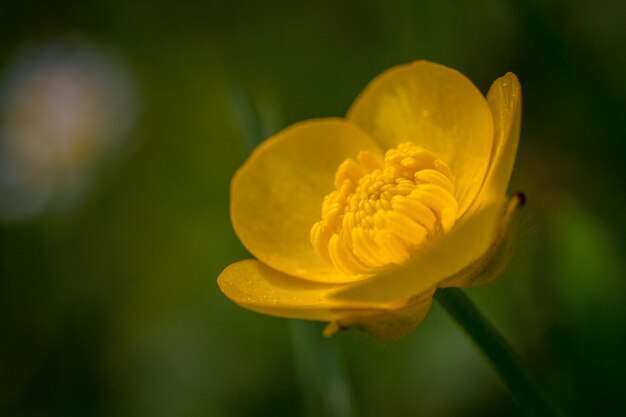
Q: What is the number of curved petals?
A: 5